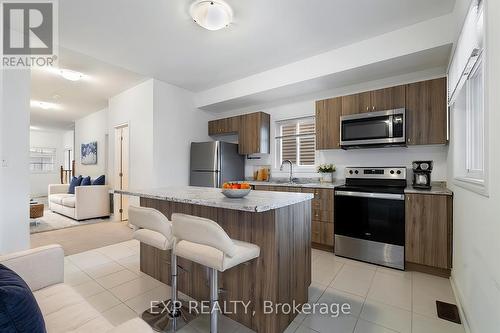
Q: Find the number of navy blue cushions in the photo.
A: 4